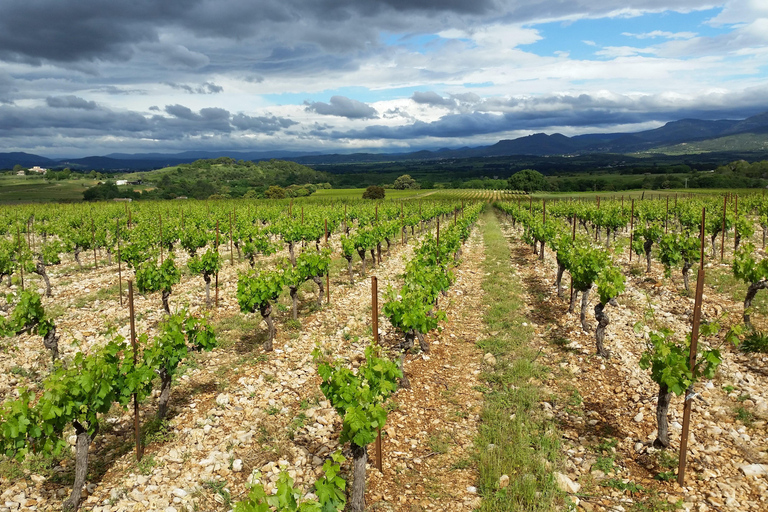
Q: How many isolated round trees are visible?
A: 3